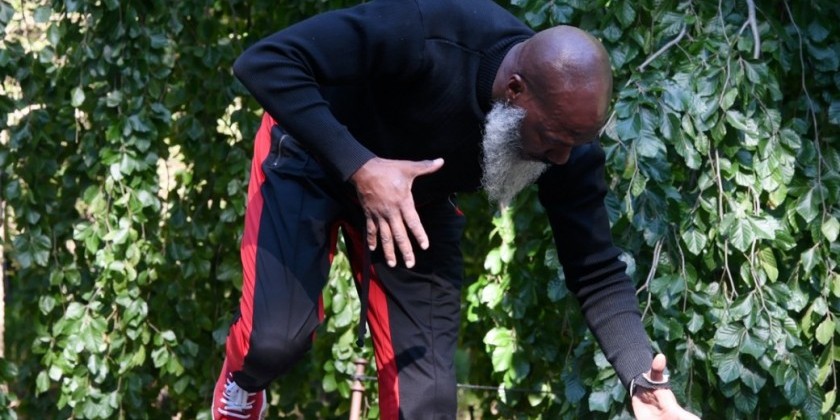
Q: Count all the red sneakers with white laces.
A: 1